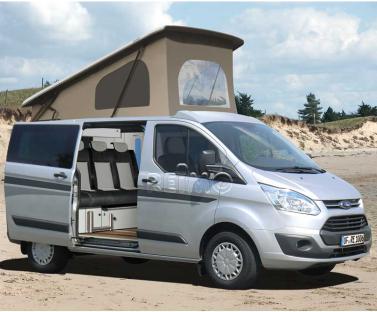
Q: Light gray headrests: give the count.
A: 3